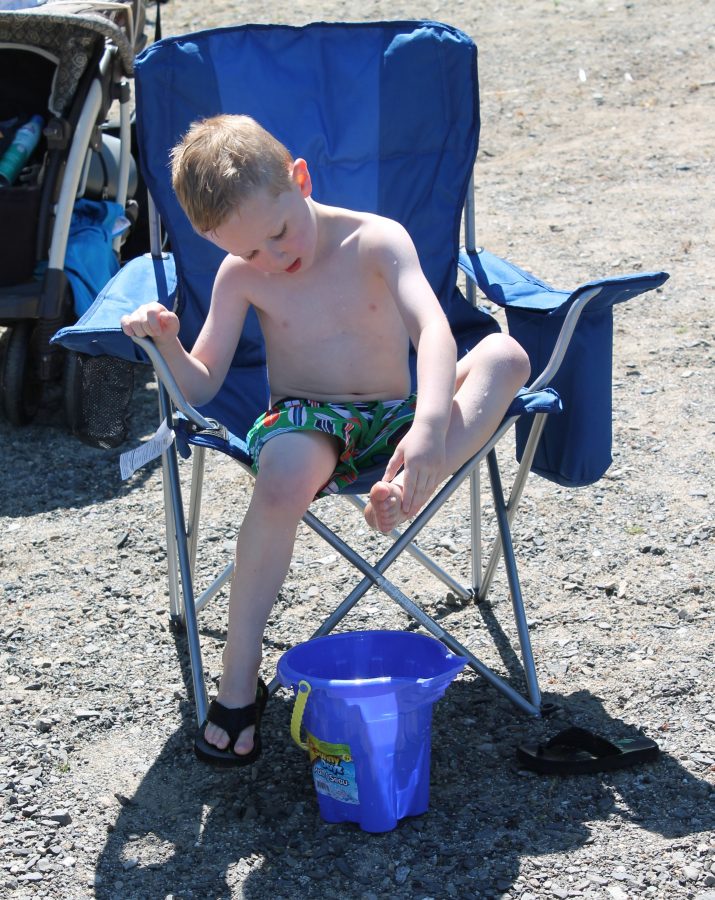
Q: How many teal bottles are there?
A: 1